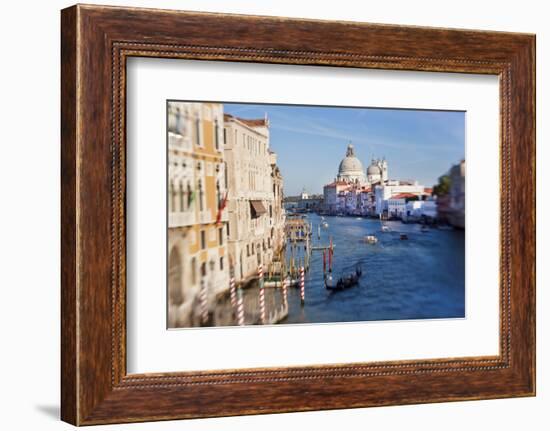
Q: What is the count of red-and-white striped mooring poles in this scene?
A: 6